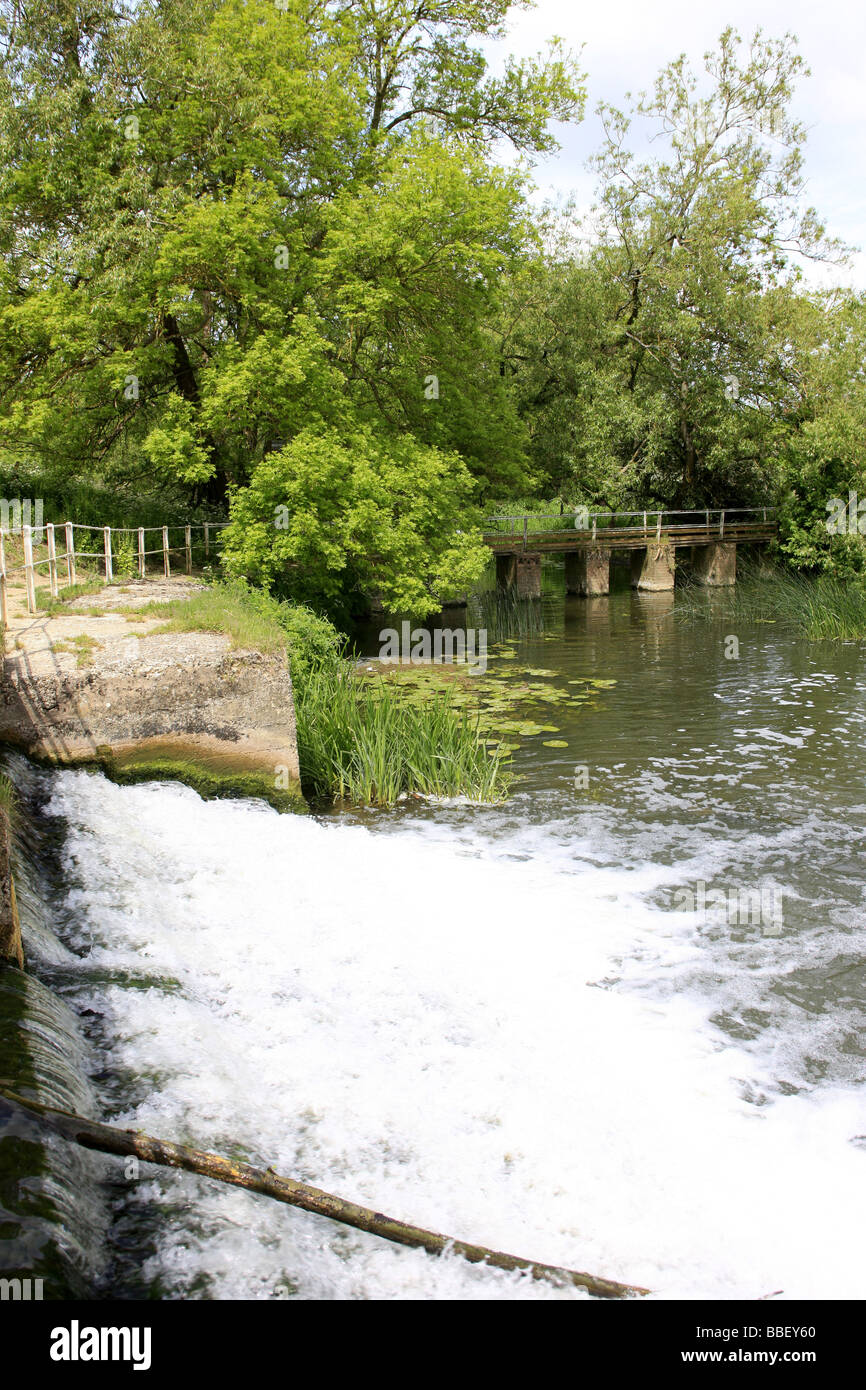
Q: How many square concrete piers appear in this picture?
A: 4